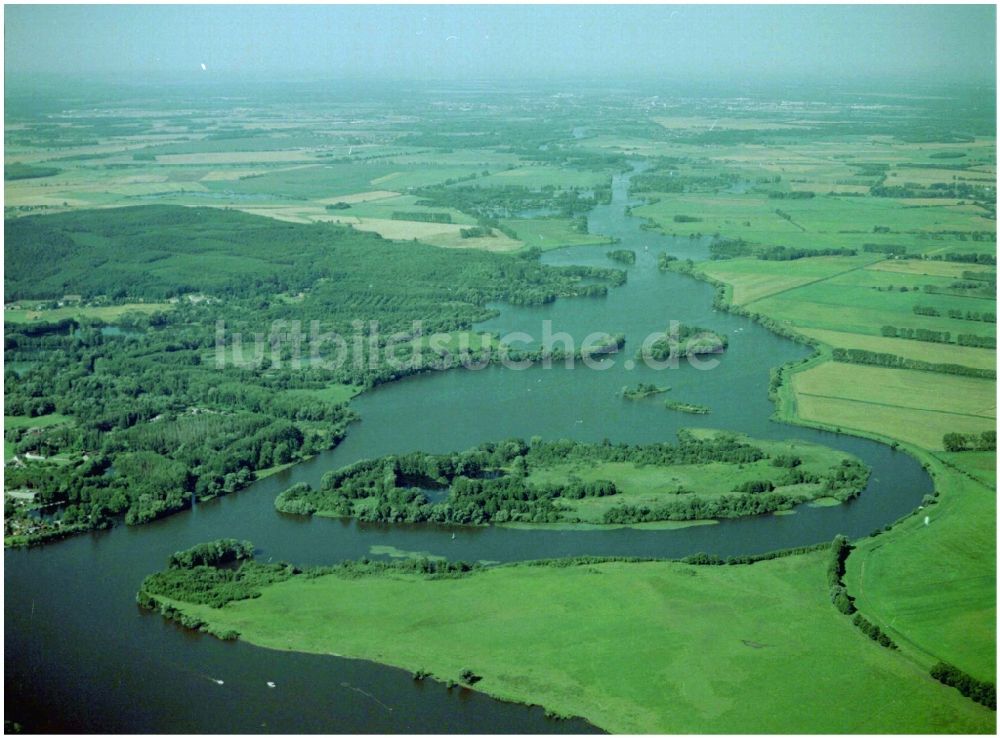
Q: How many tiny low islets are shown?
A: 2